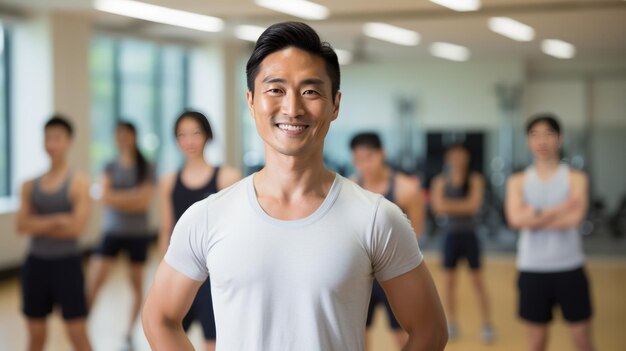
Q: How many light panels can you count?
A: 9